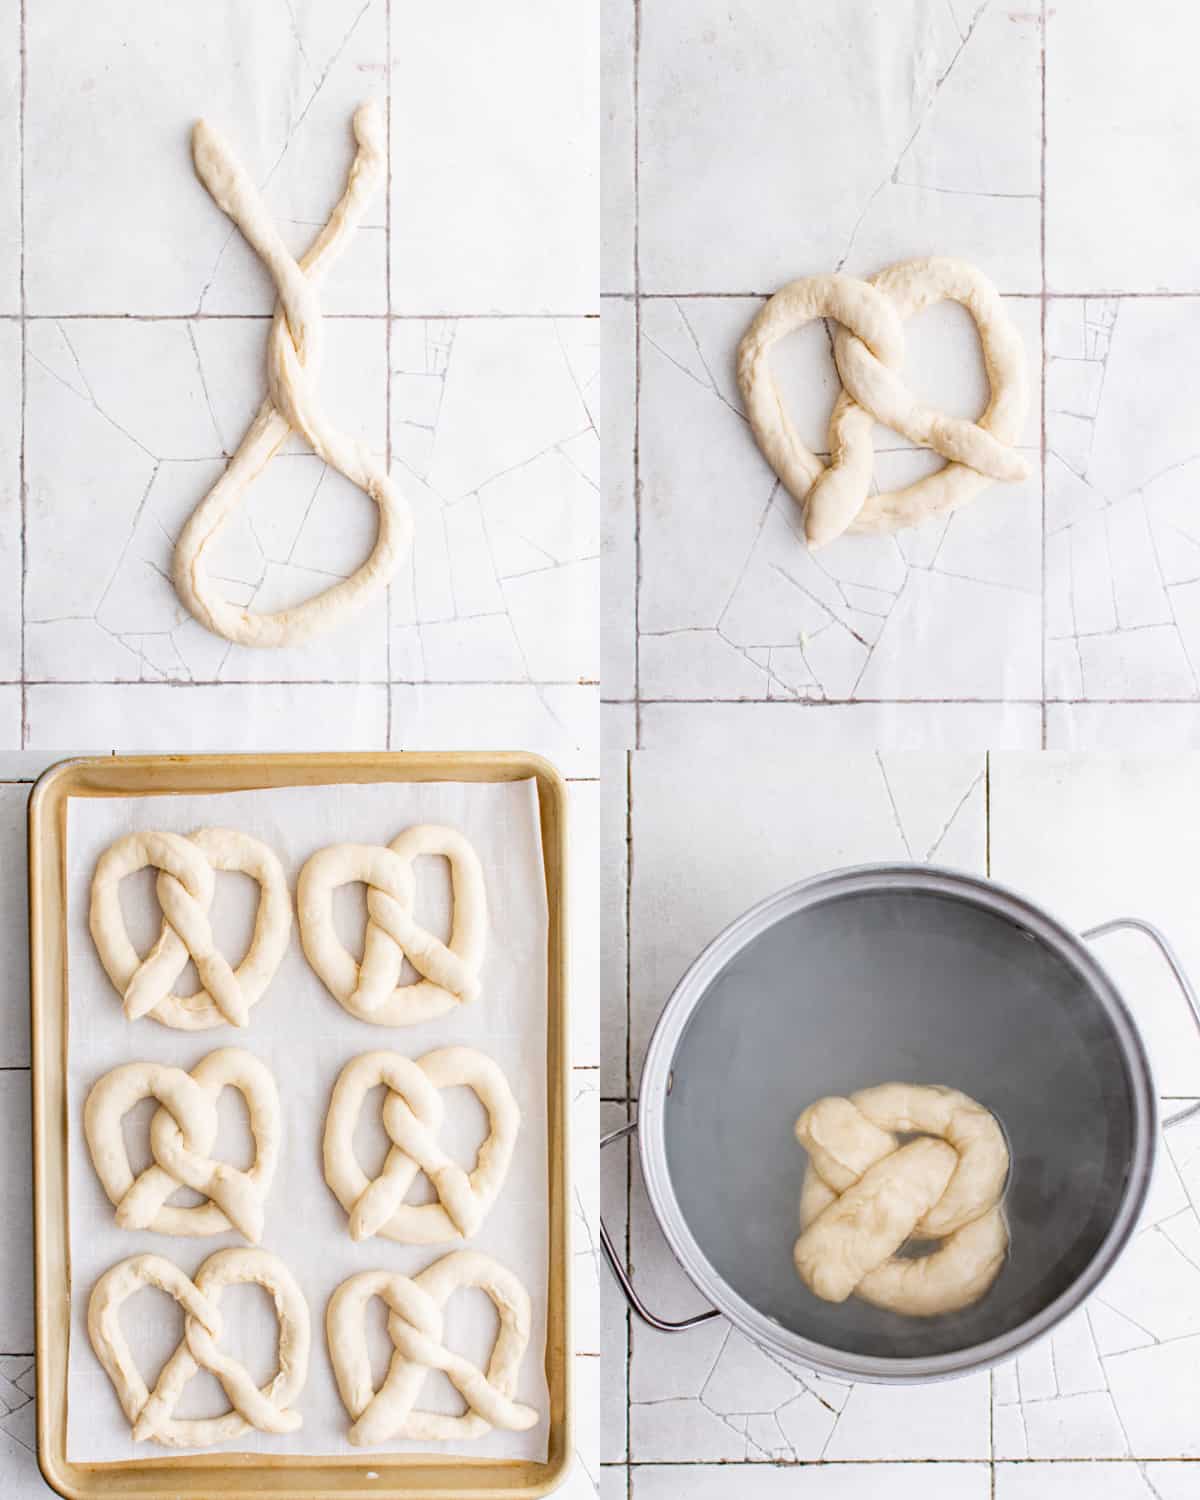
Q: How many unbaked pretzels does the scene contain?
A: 9